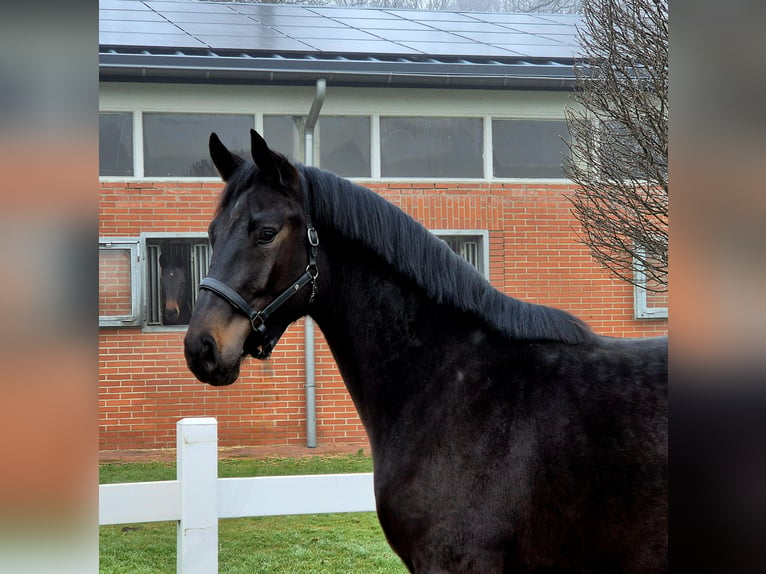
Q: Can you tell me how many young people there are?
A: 0